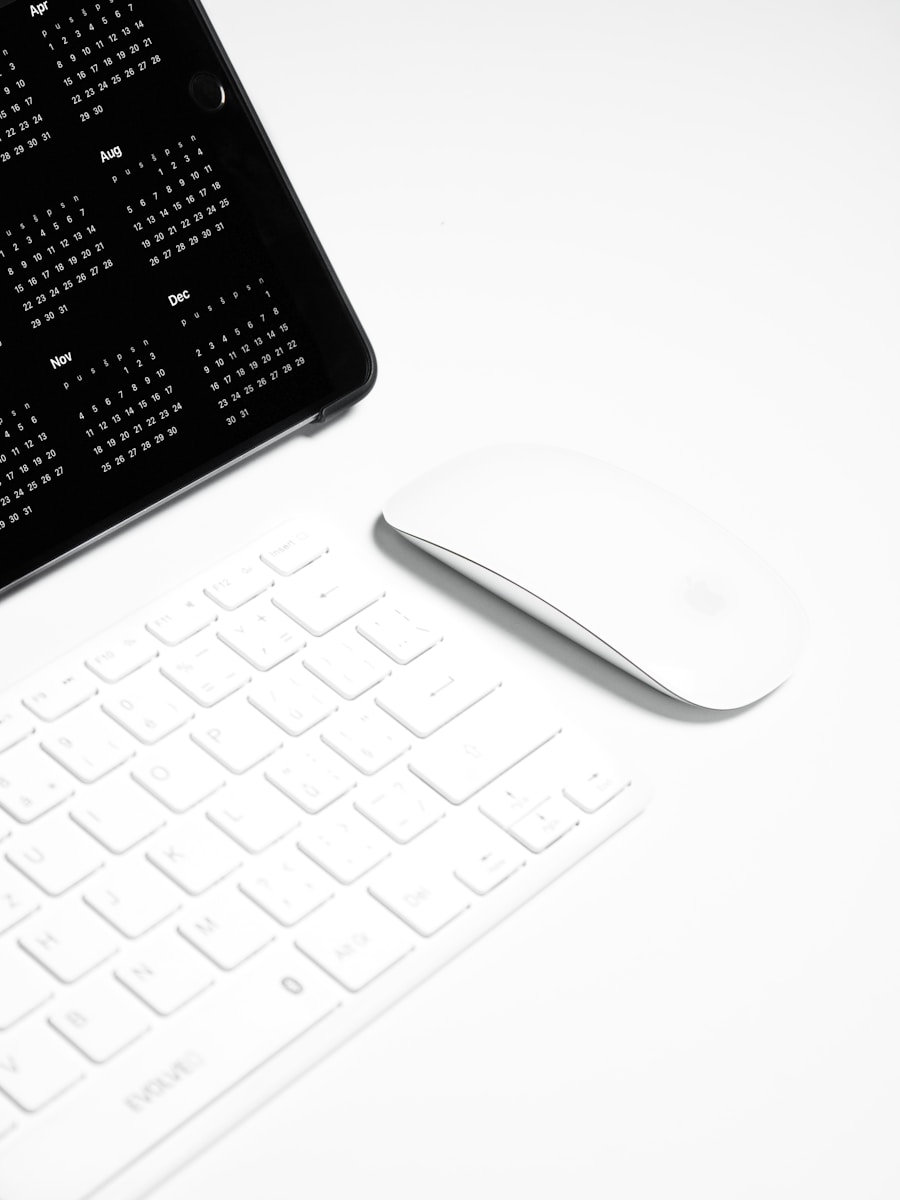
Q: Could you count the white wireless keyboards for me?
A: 1